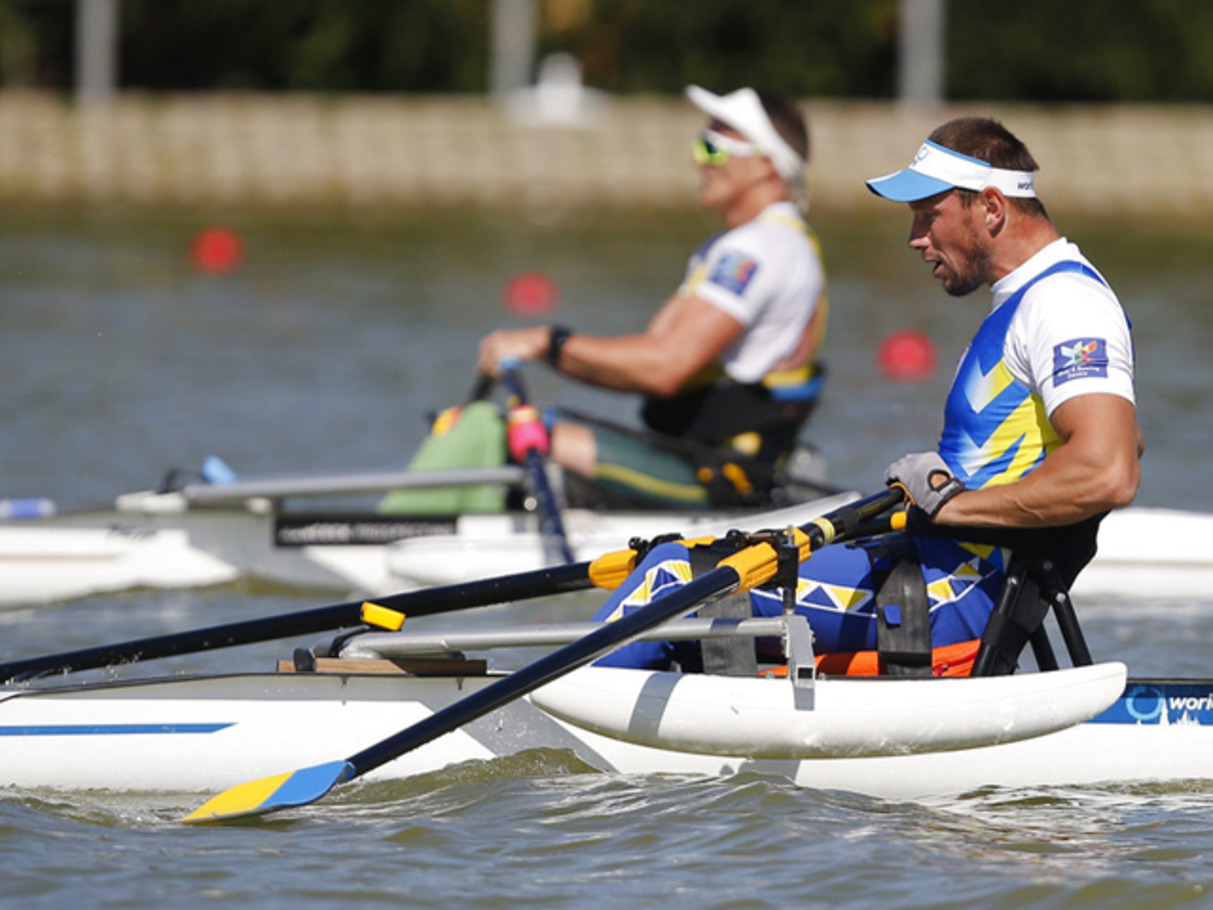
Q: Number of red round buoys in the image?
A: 3